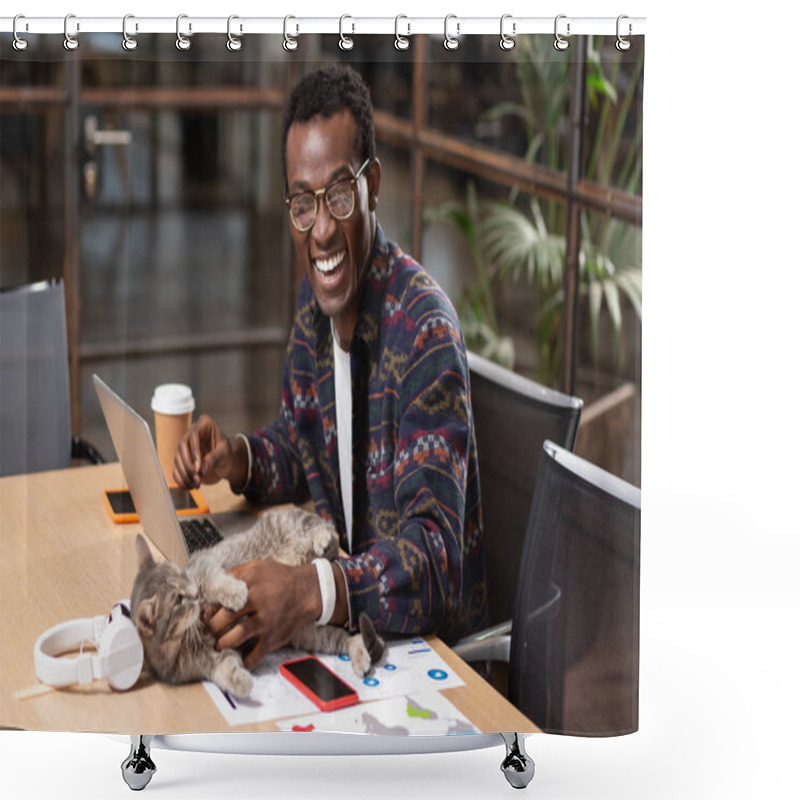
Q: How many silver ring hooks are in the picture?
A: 12